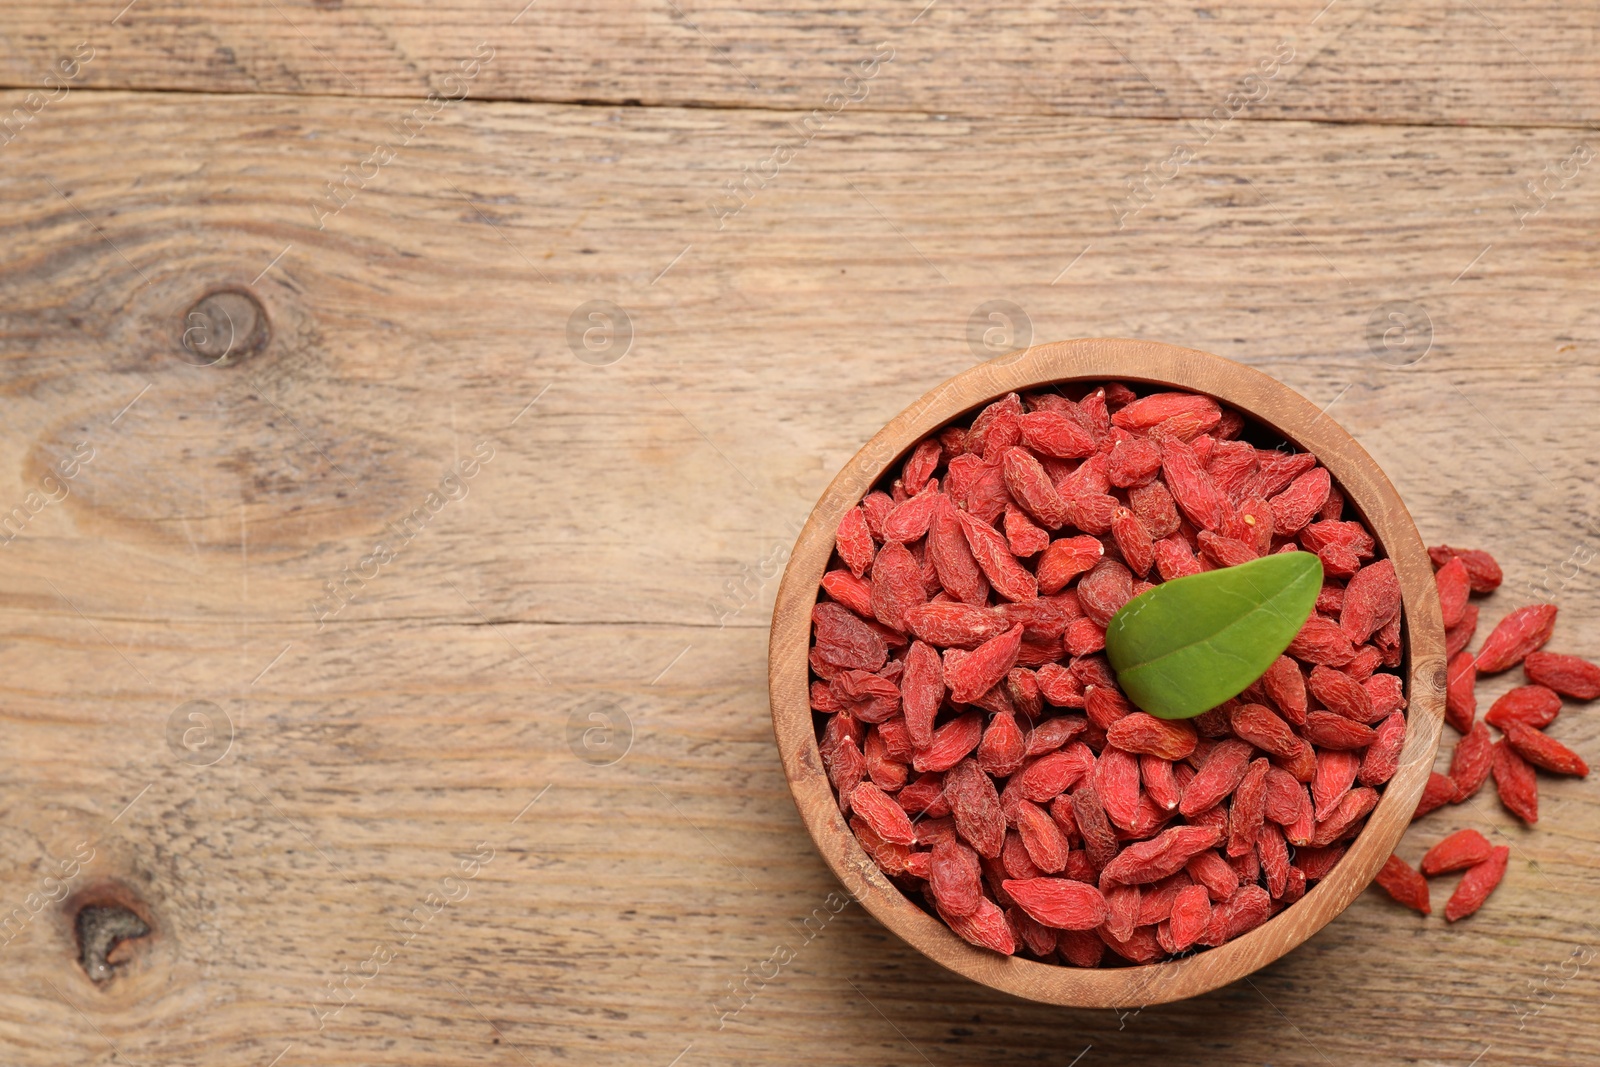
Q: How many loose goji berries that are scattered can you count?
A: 14